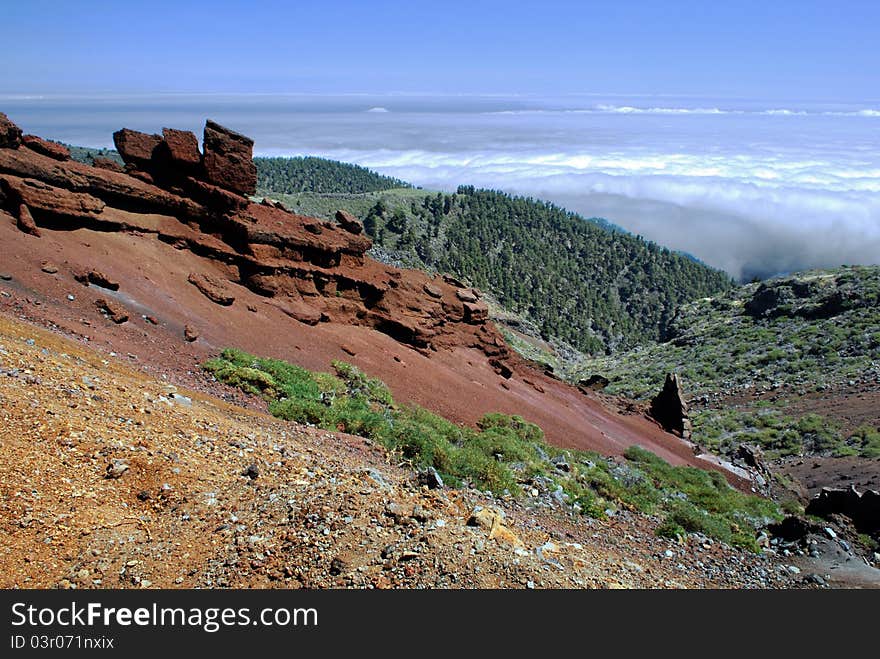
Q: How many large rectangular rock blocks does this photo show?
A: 3